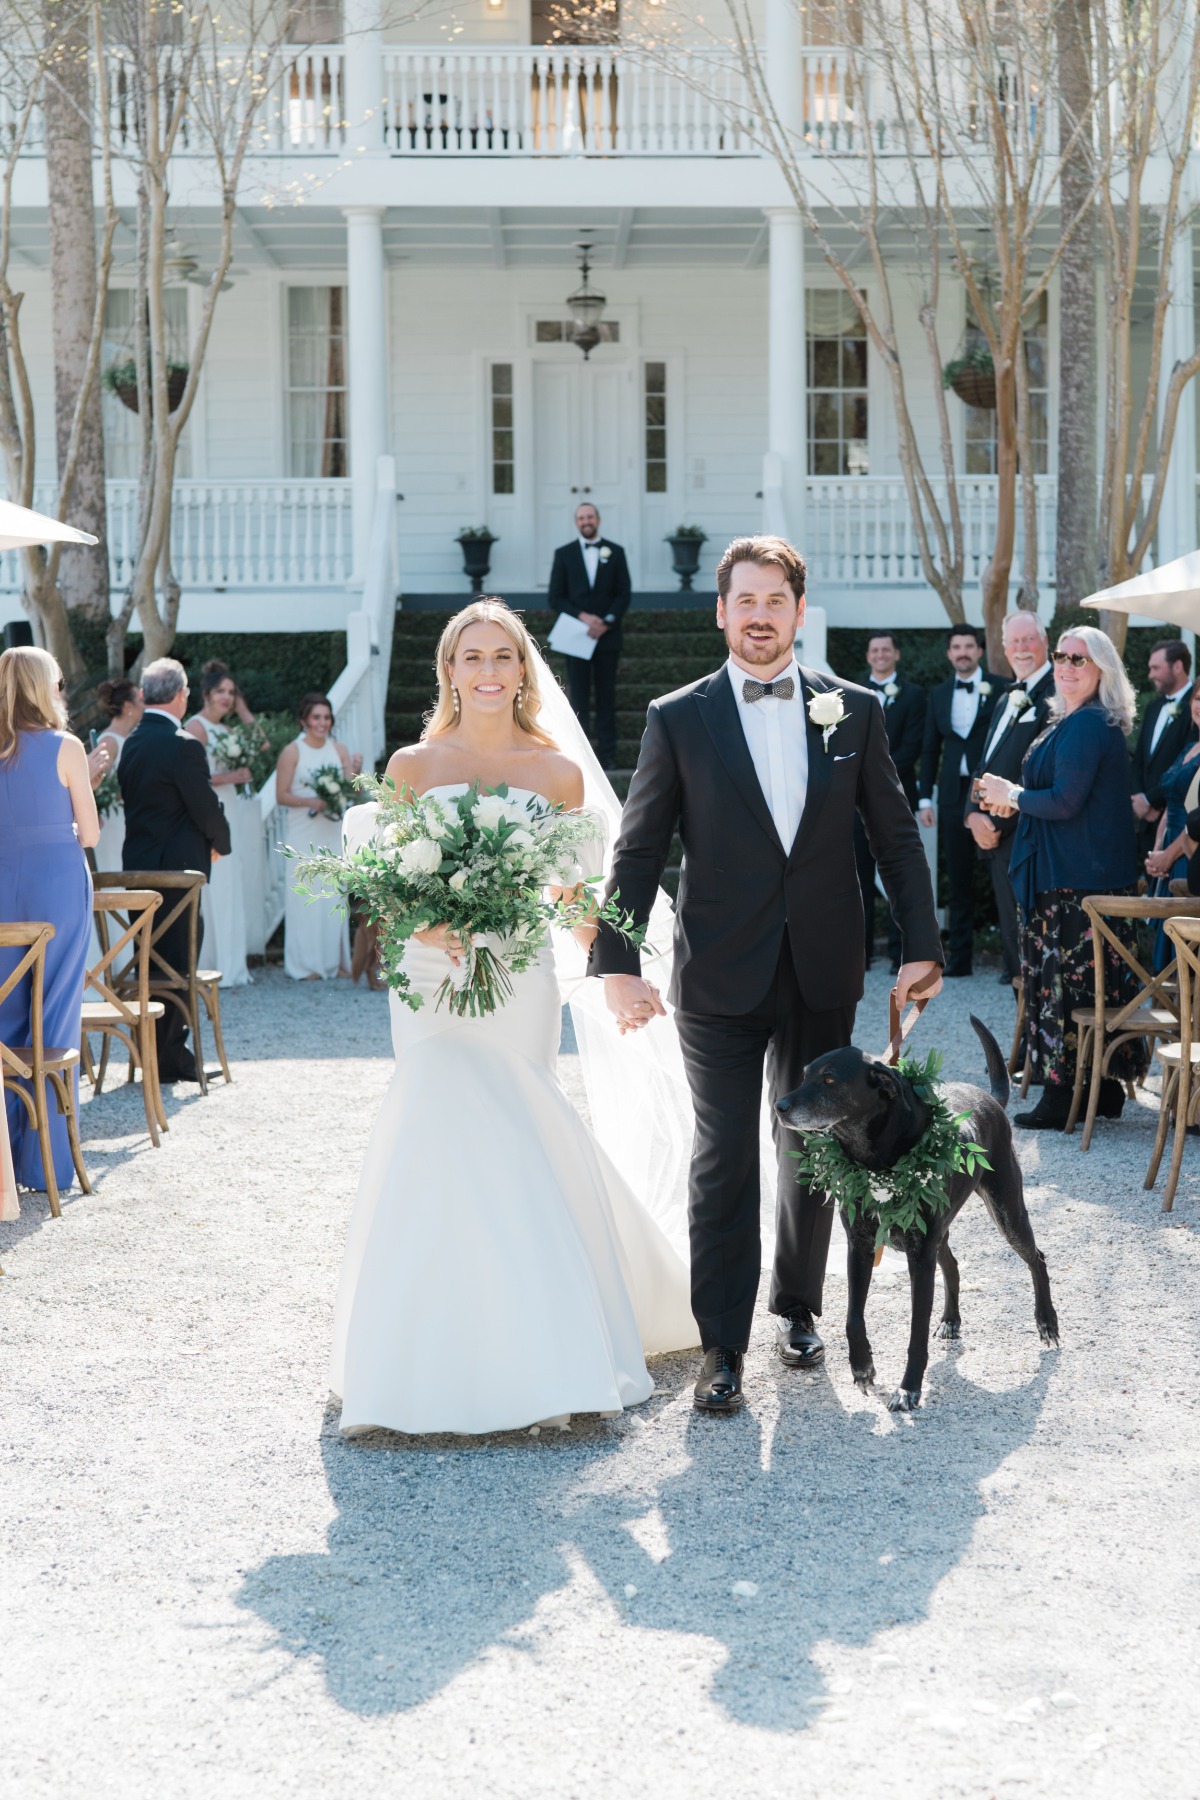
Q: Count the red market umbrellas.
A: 0